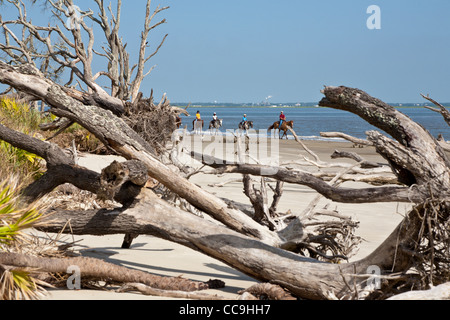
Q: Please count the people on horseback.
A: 4